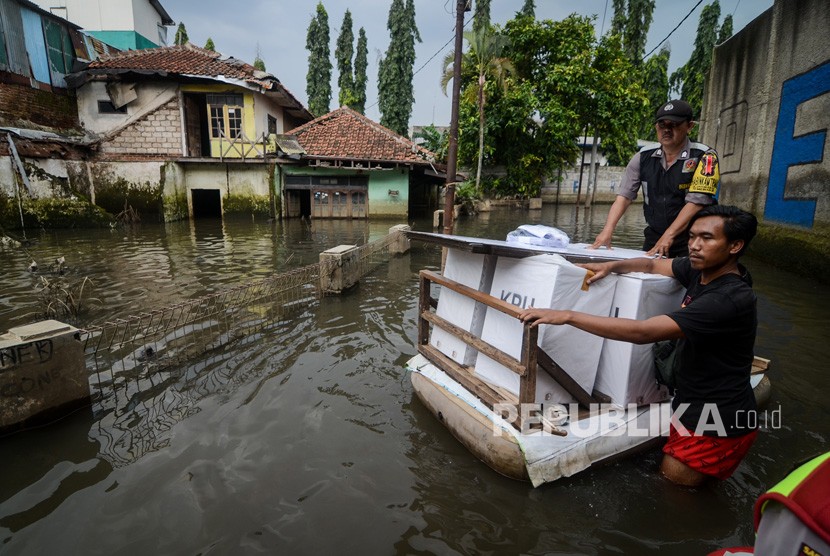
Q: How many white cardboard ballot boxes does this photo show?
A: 3